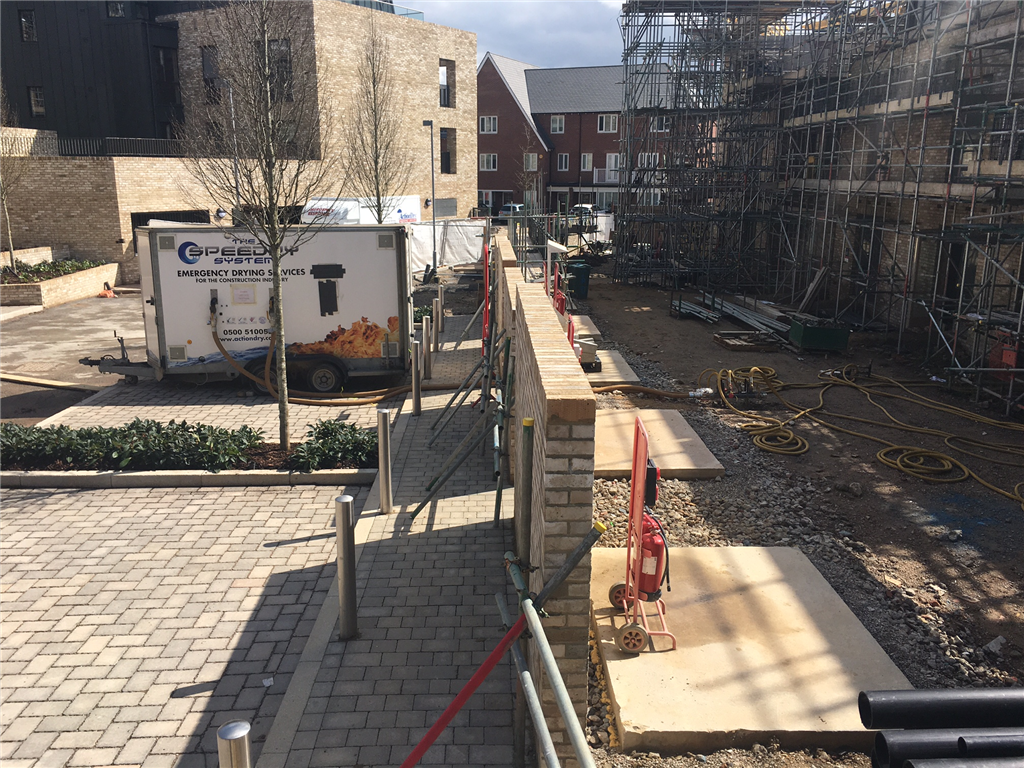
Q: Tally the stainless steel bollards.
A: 7